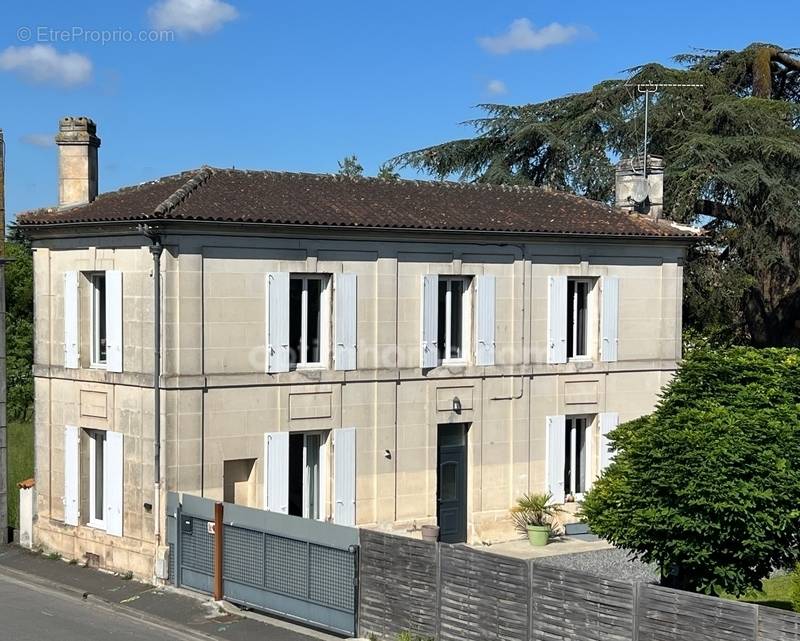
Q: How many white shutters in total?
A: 14